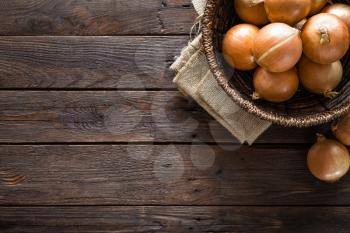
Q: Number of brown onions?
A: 11